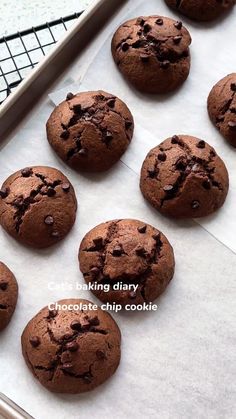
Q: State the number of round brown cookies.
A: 9